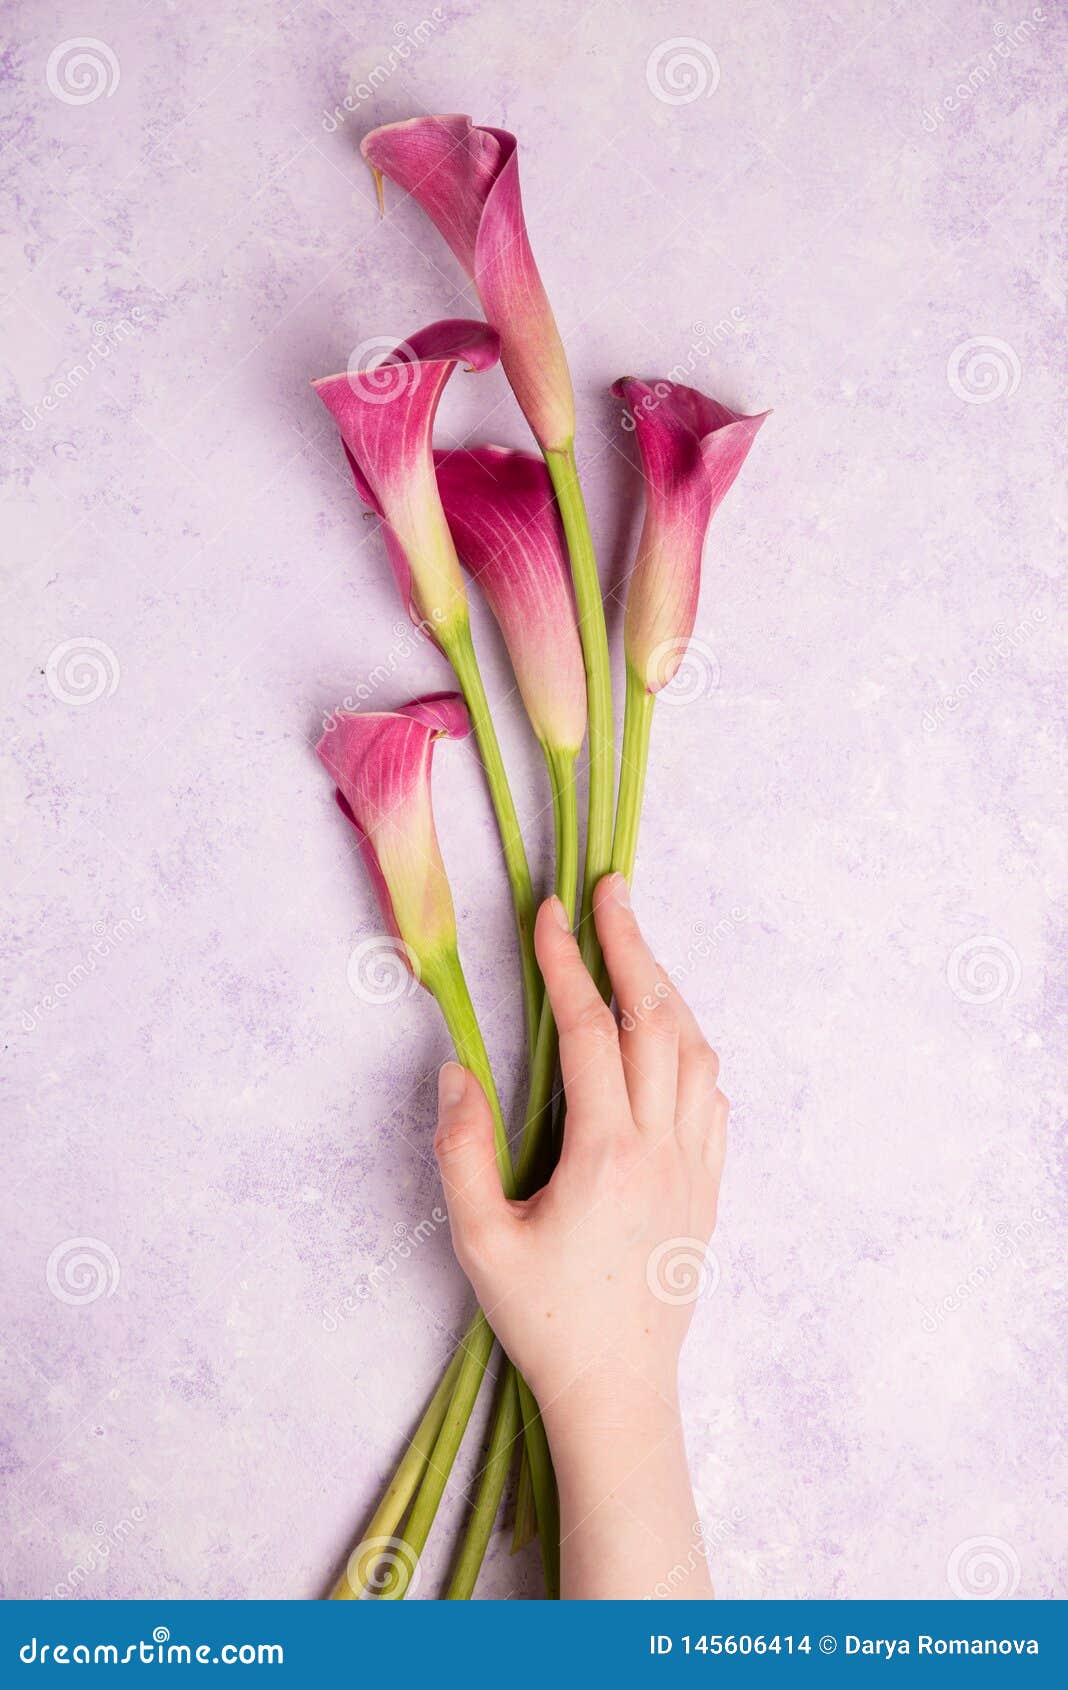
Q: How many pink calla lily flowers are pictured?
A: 5